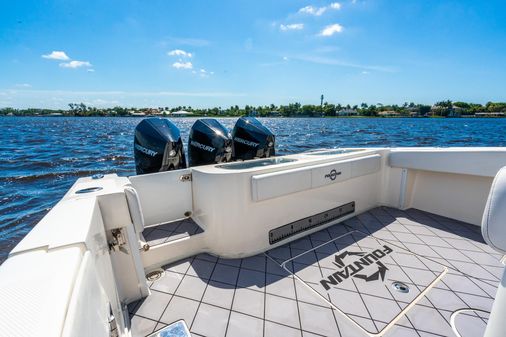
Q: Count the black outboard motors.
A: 3